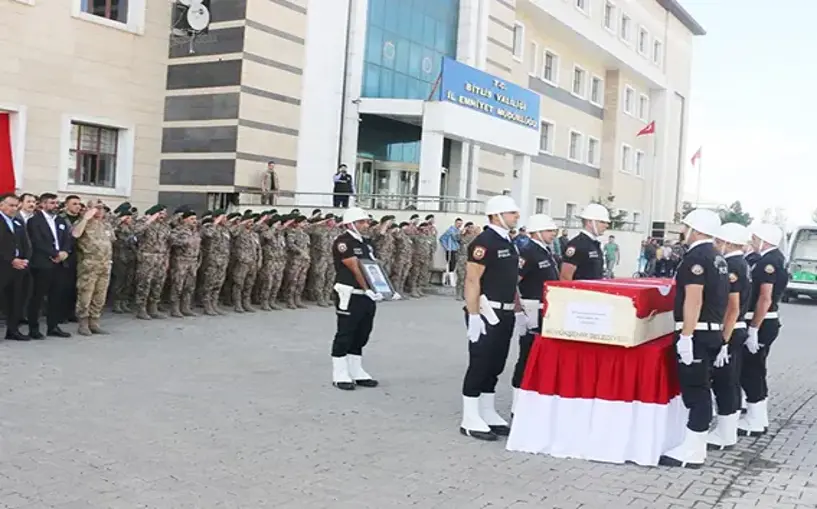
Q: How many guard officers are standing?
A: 7